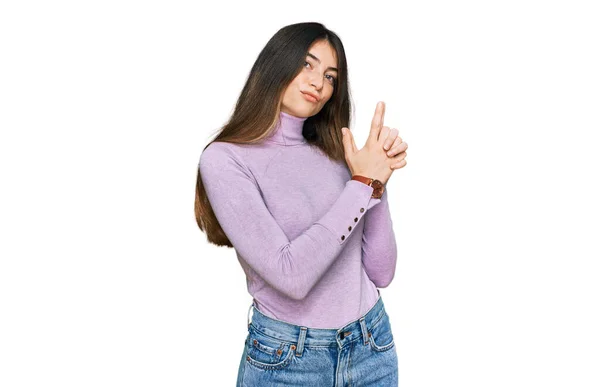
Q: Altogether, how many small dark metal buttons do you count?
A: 4